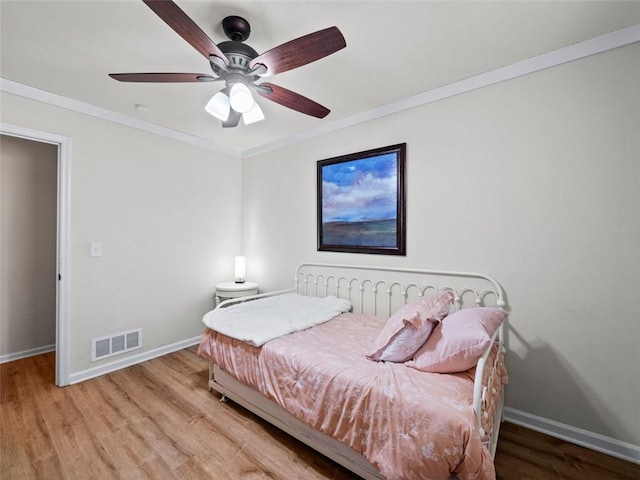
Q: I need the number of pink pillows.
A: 2